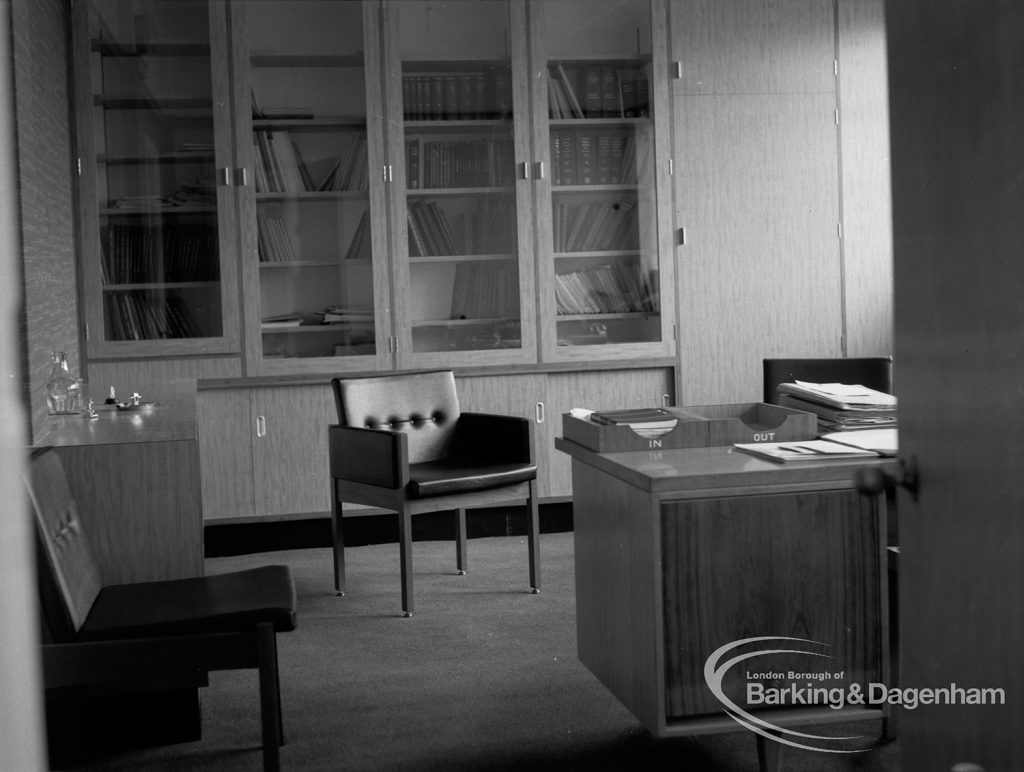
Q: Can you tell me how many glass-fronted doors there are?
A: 4